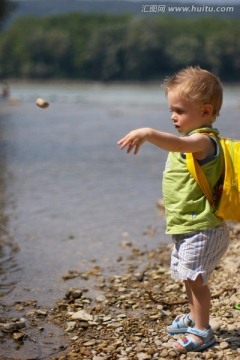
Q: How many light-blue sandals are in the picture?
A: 2